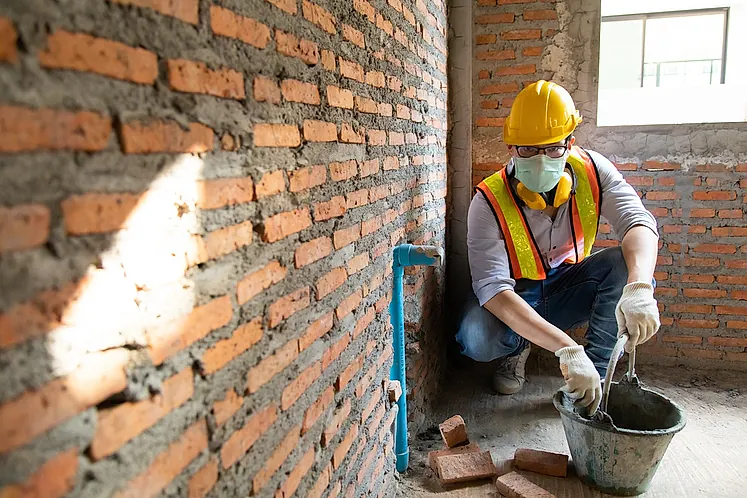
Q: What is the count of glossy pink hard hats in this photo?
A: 0